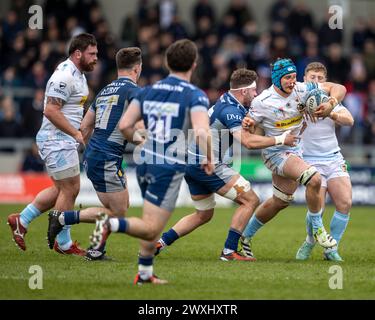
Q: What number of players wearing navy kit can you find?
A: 3